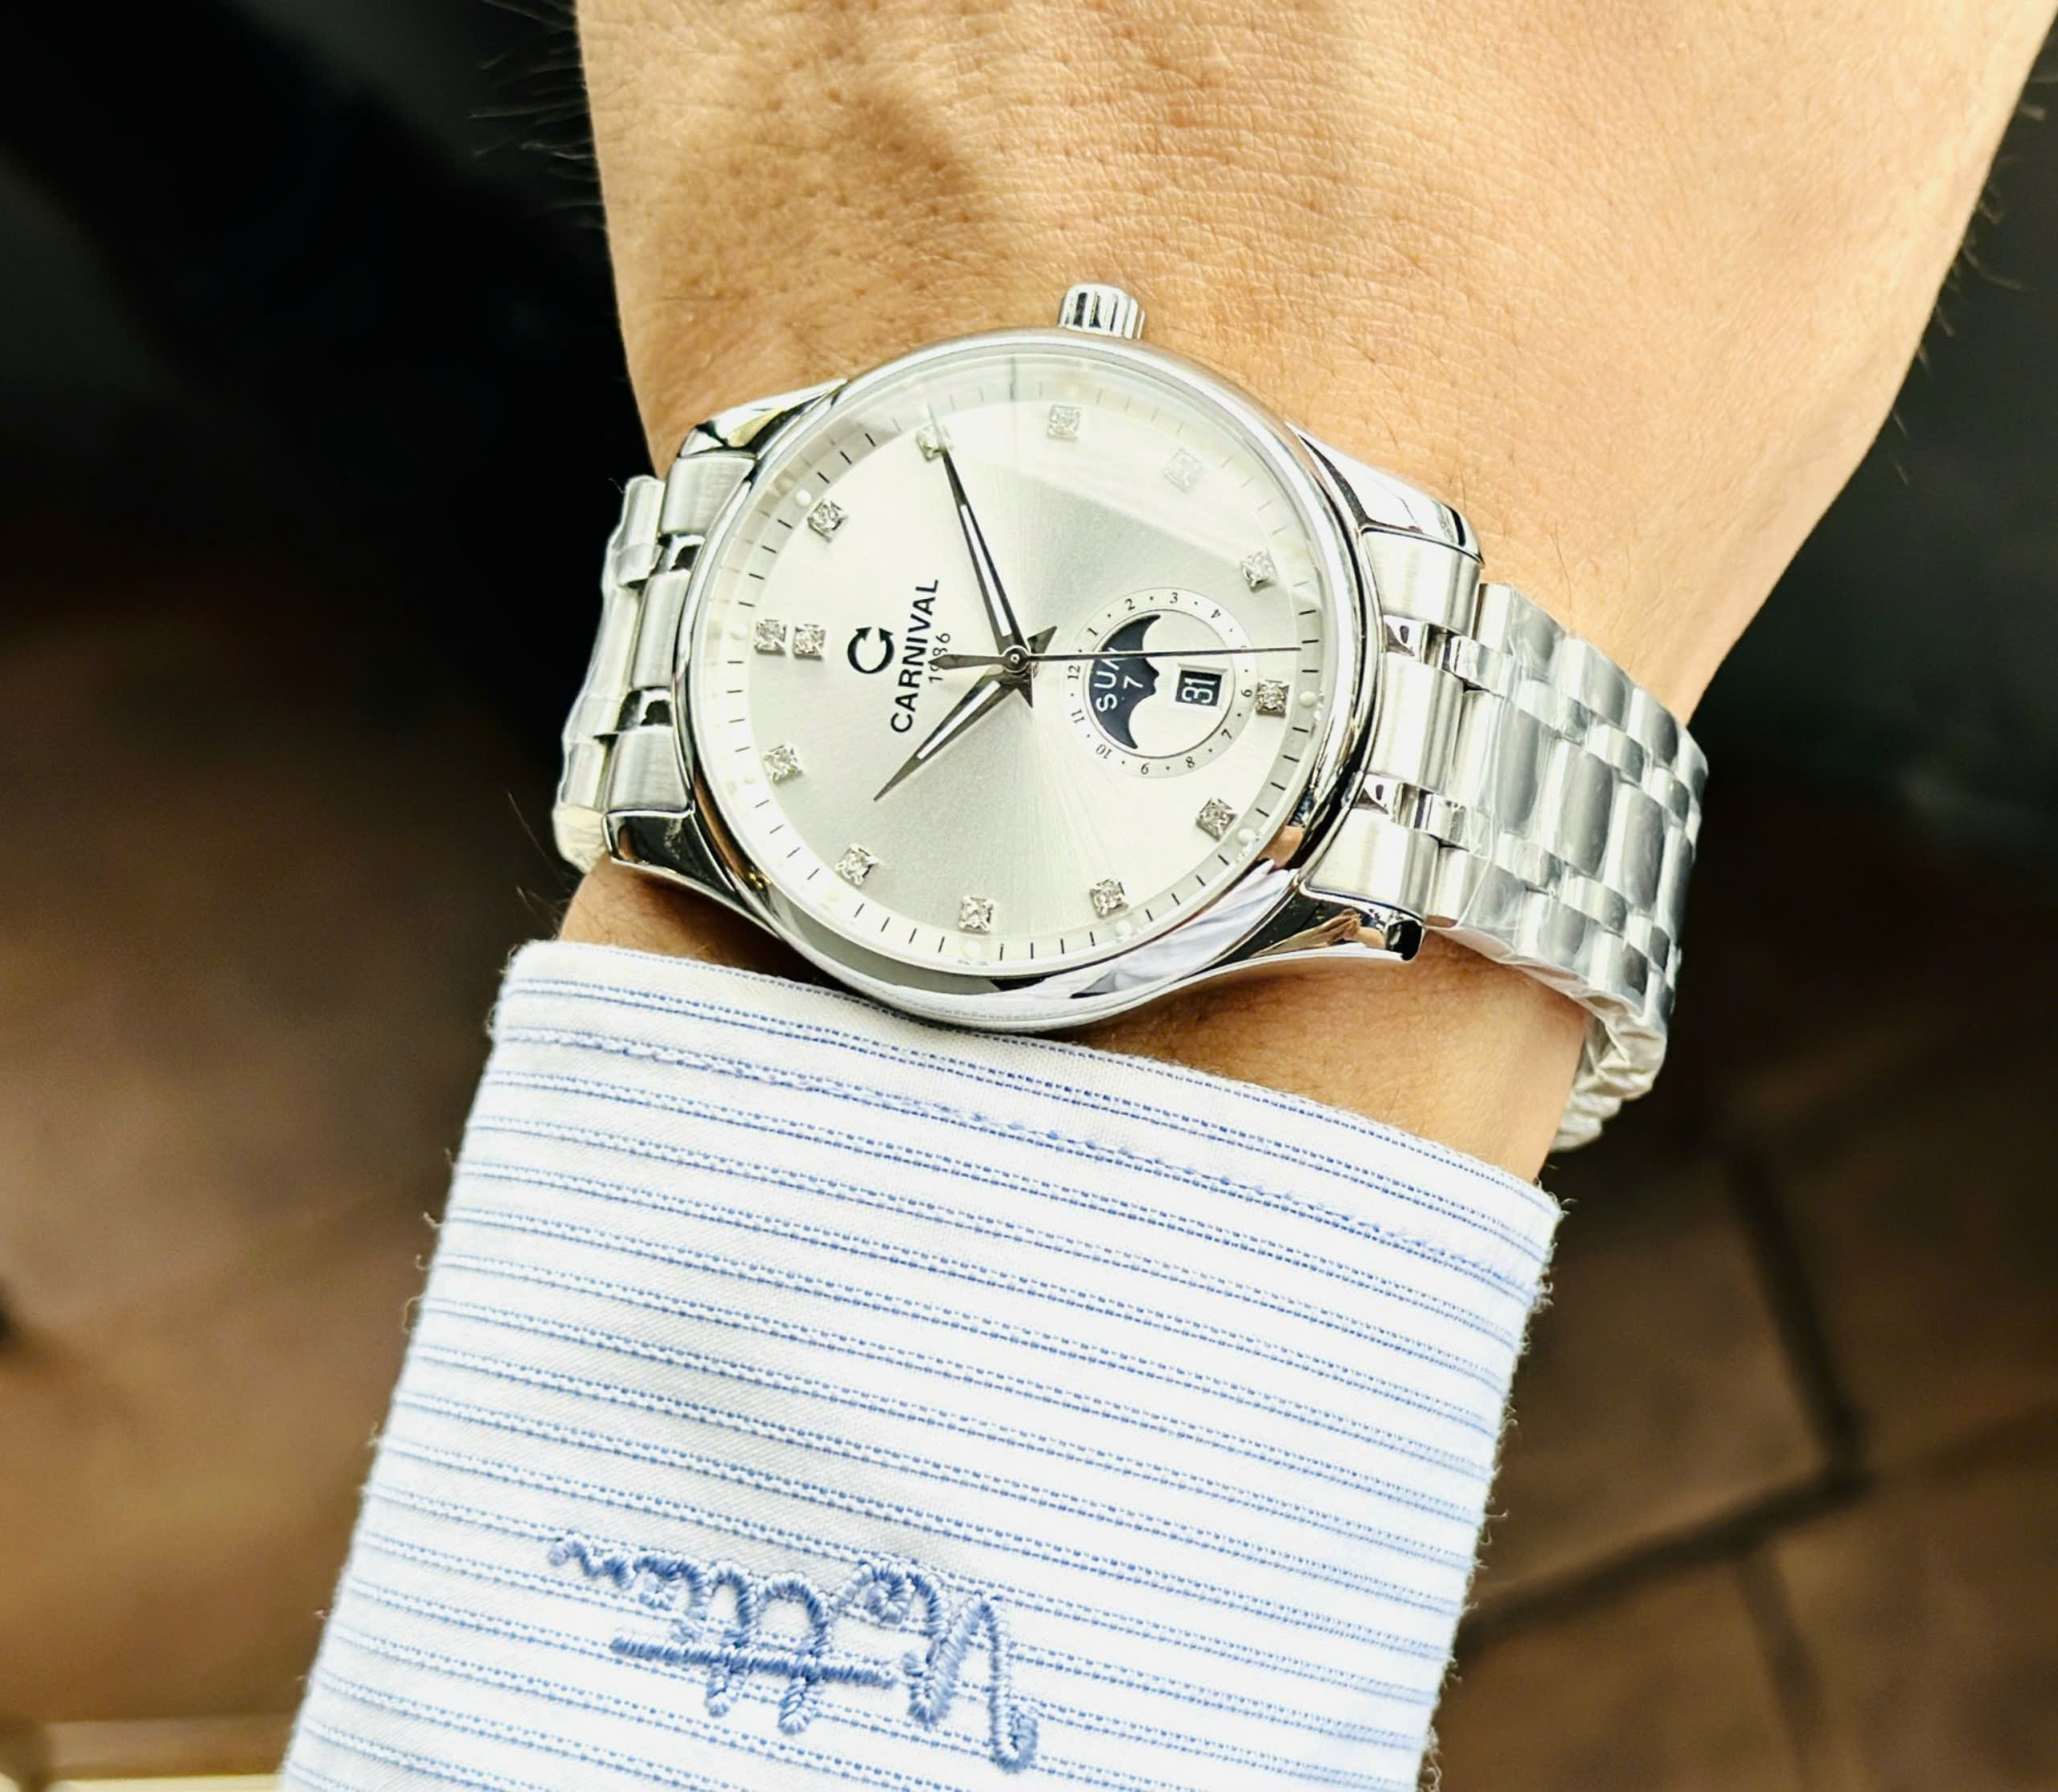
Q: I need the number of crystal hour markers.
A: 13